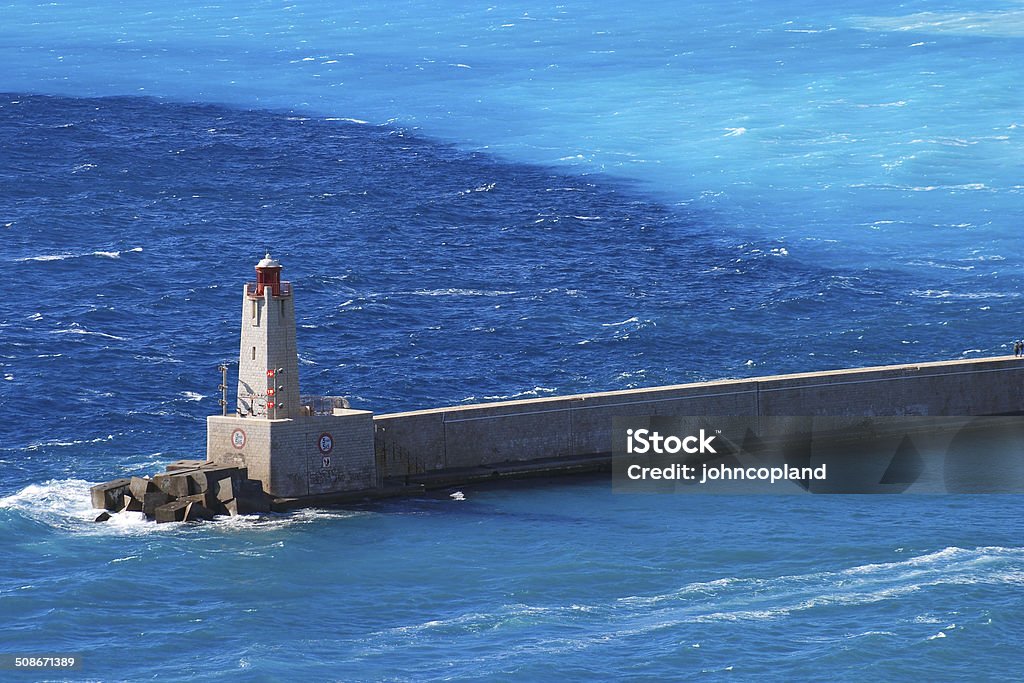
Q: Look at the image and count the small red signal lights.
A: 3